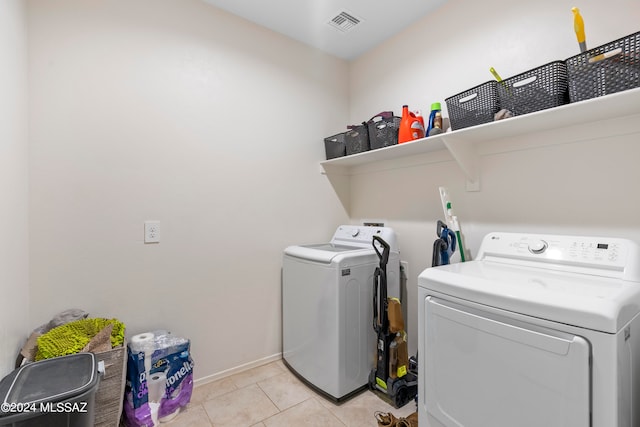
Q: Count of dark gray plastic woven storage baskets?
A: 6